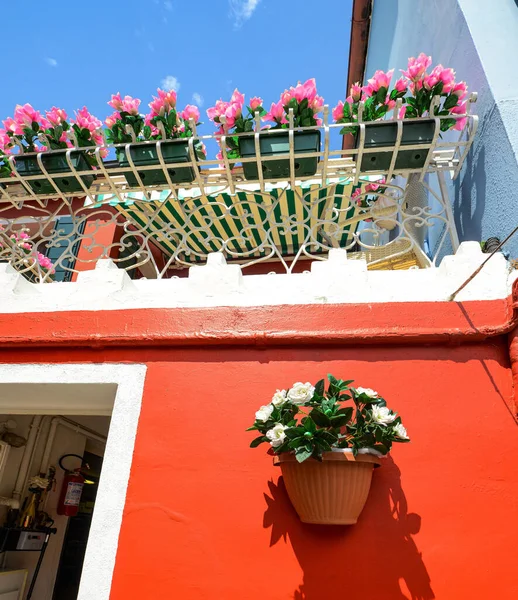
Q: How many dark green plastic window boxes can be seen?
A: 4